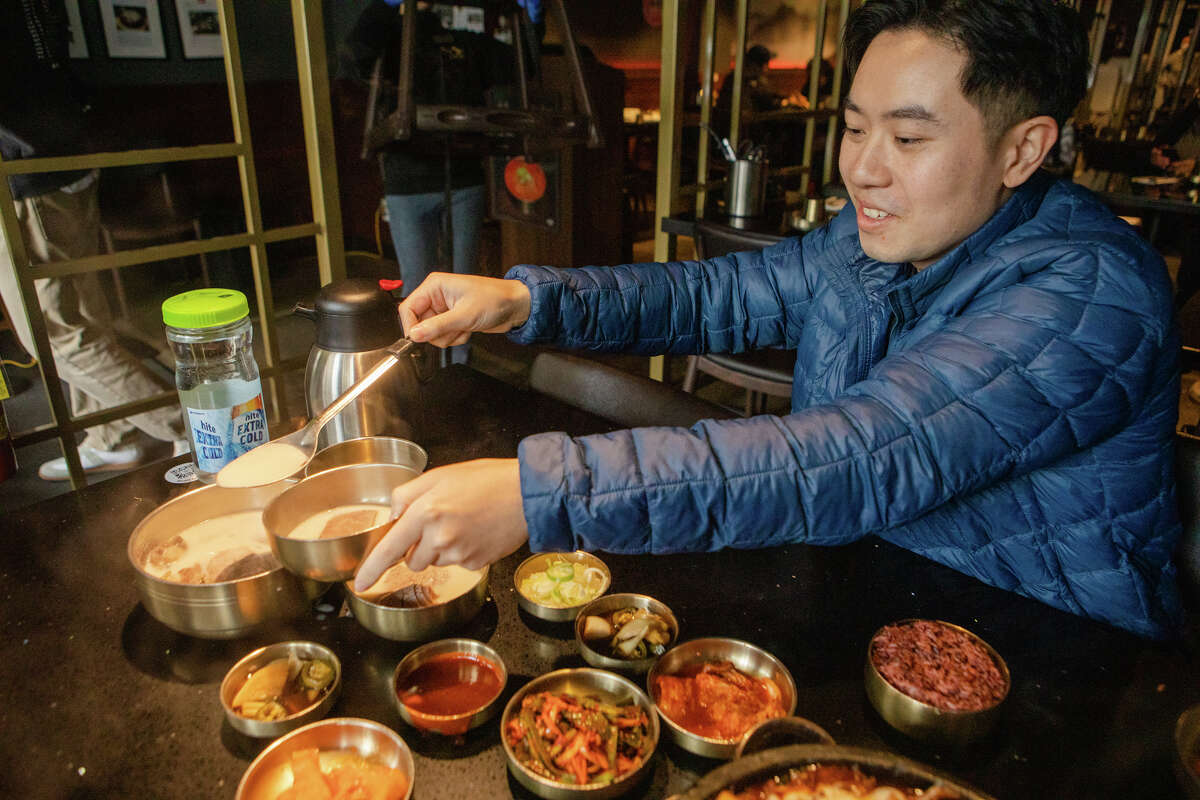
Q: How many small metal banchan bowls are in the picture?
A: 7